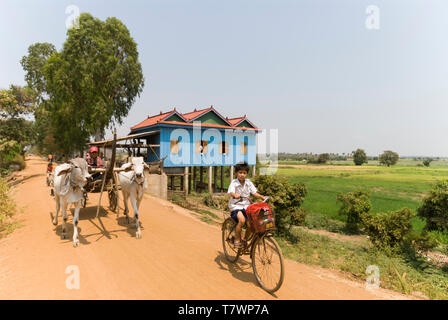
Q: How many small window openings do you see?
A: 4